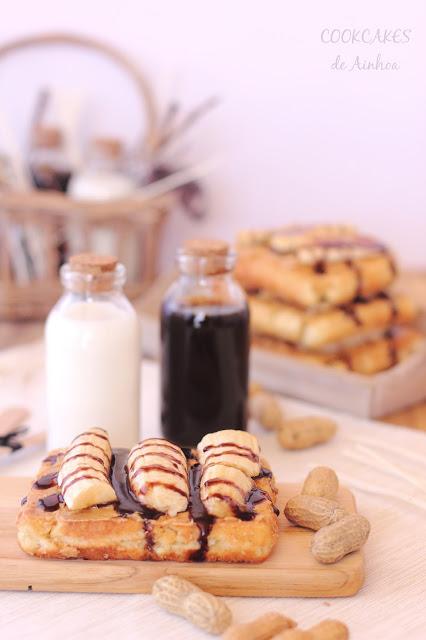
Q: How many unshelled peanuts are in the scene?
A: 8